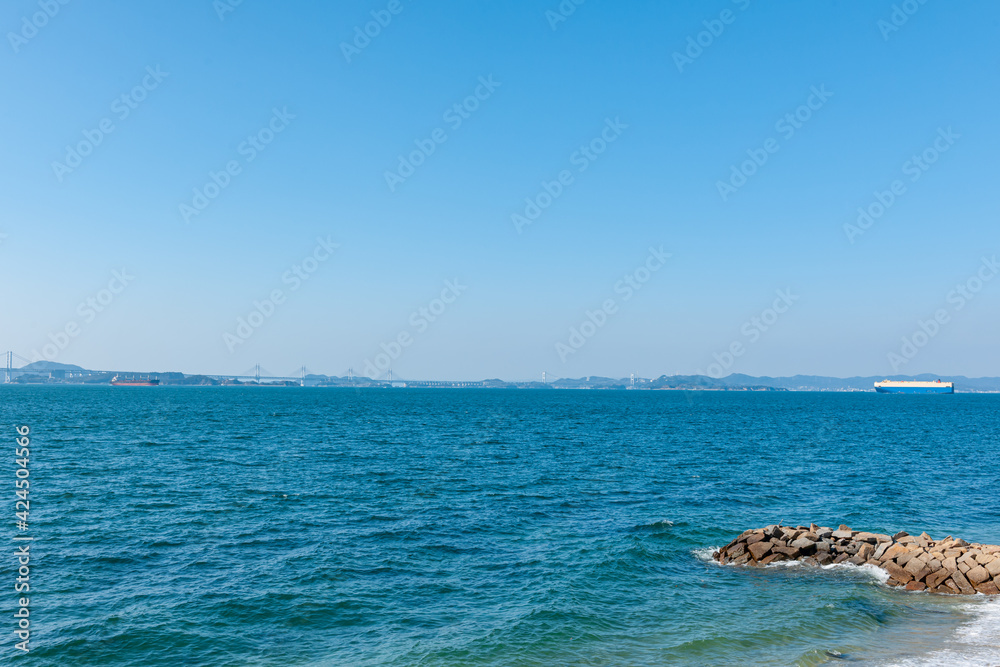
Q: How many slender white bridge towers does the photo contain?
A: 7